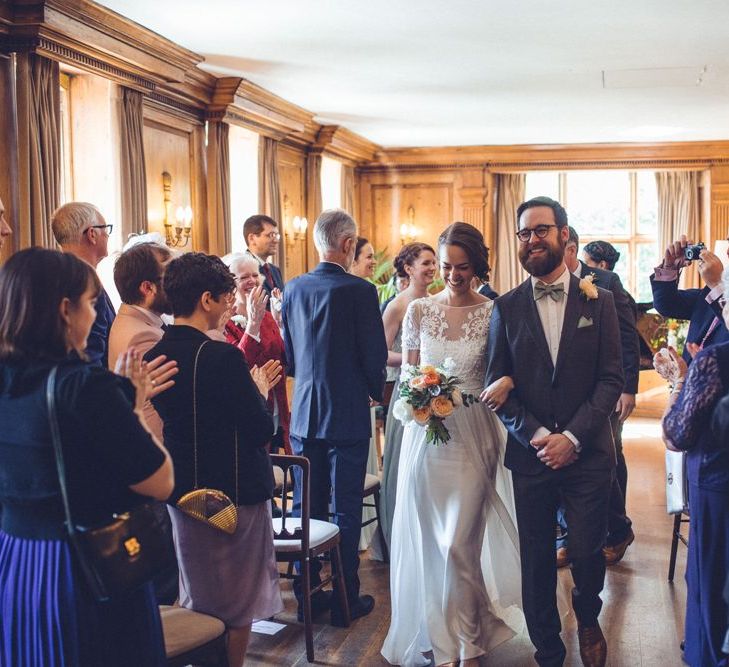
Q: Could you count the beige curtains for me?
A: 8